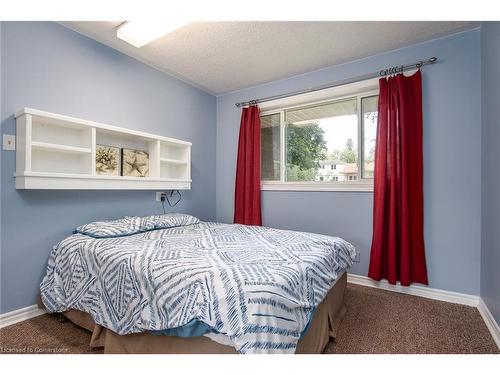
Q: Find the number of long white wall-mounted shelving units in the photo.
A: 1